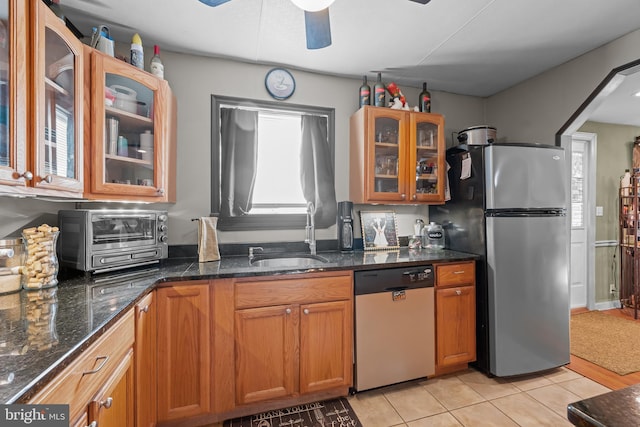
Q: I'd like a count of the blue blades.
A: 2